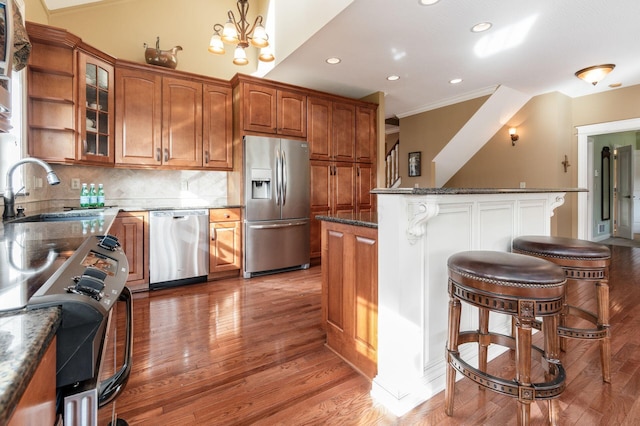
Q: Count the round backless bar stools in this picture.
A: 2